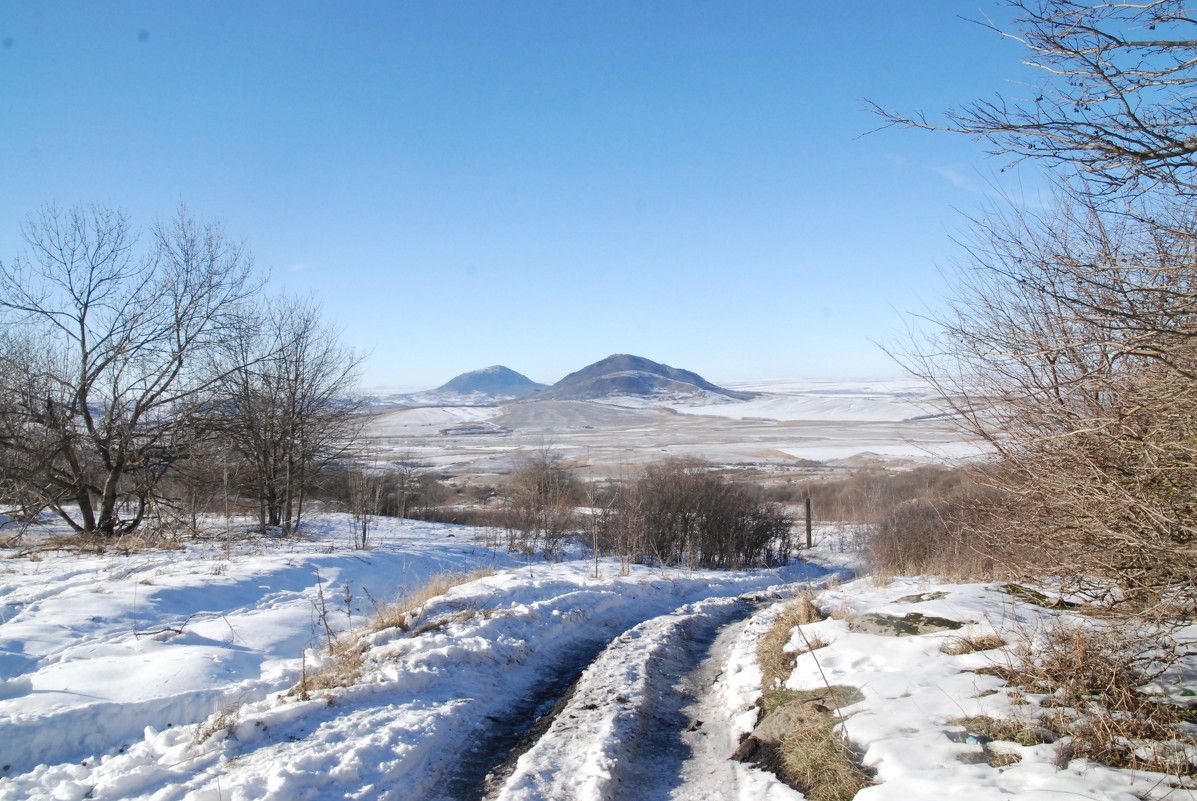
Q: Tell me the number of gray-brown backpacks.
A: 0